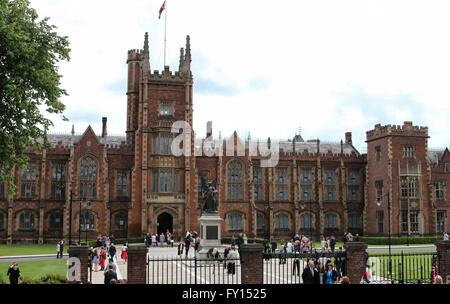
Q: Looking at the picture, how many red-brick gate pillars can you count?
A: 5